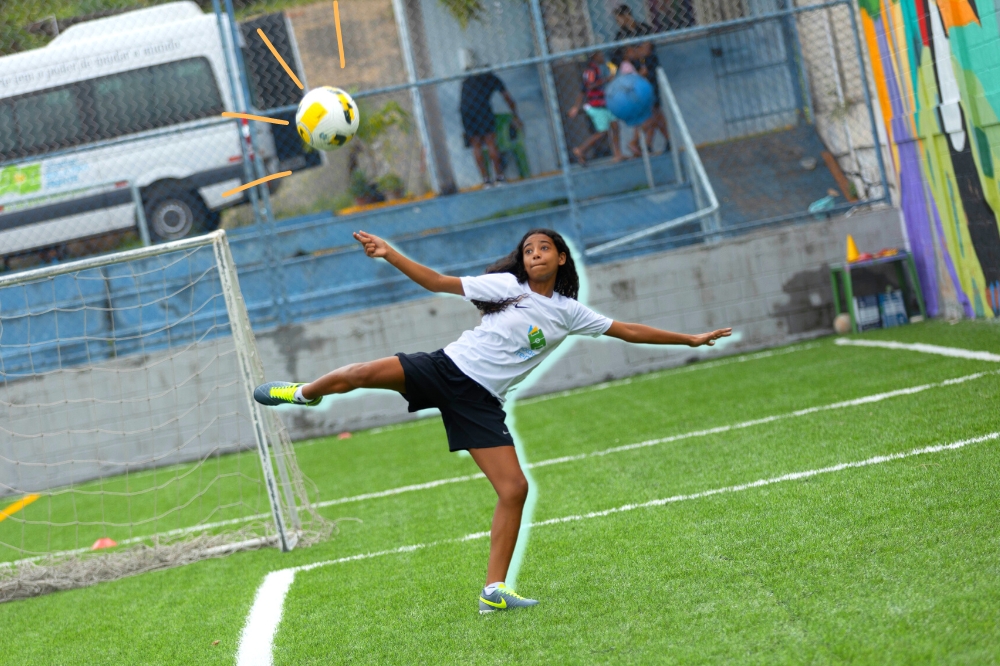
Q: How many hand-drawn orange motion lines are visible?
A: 4